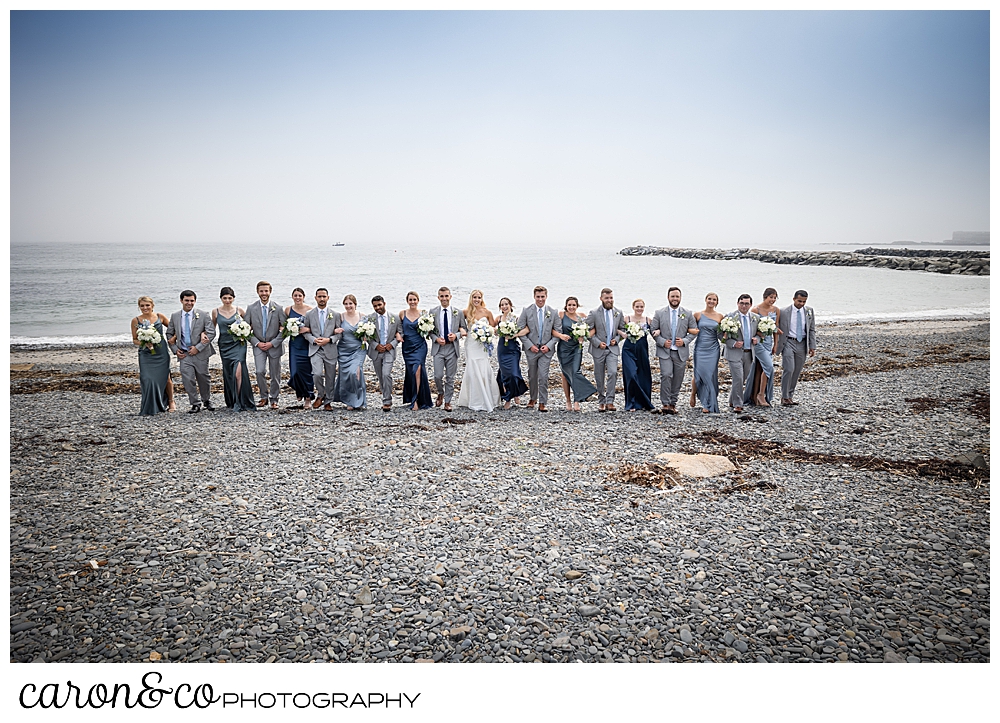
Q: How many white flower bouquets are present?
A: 11